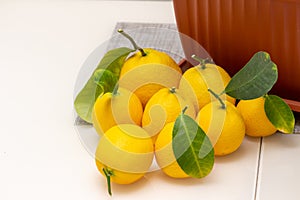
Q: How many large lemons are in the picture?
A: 8